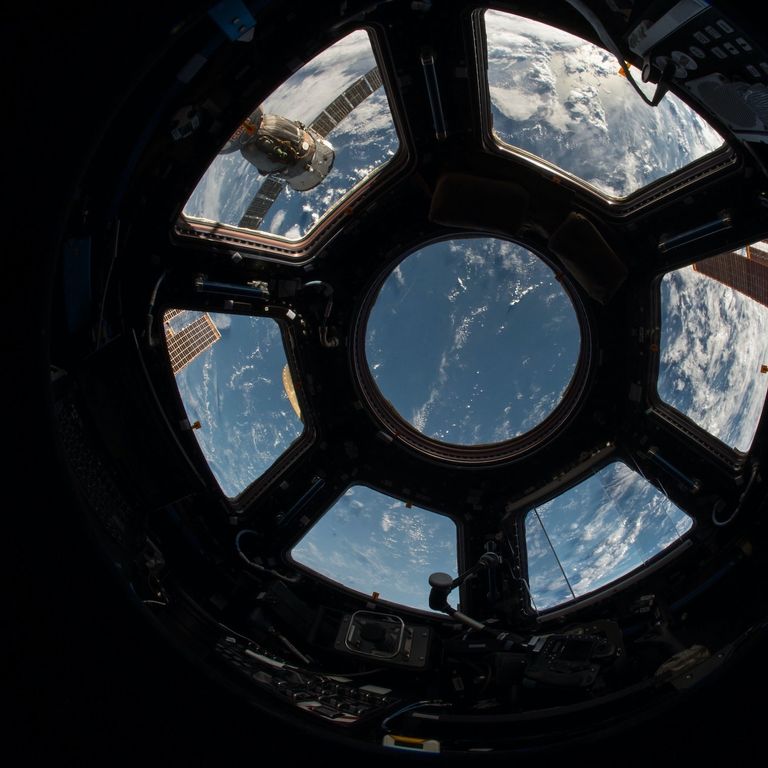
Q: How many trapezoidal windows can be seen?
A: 6